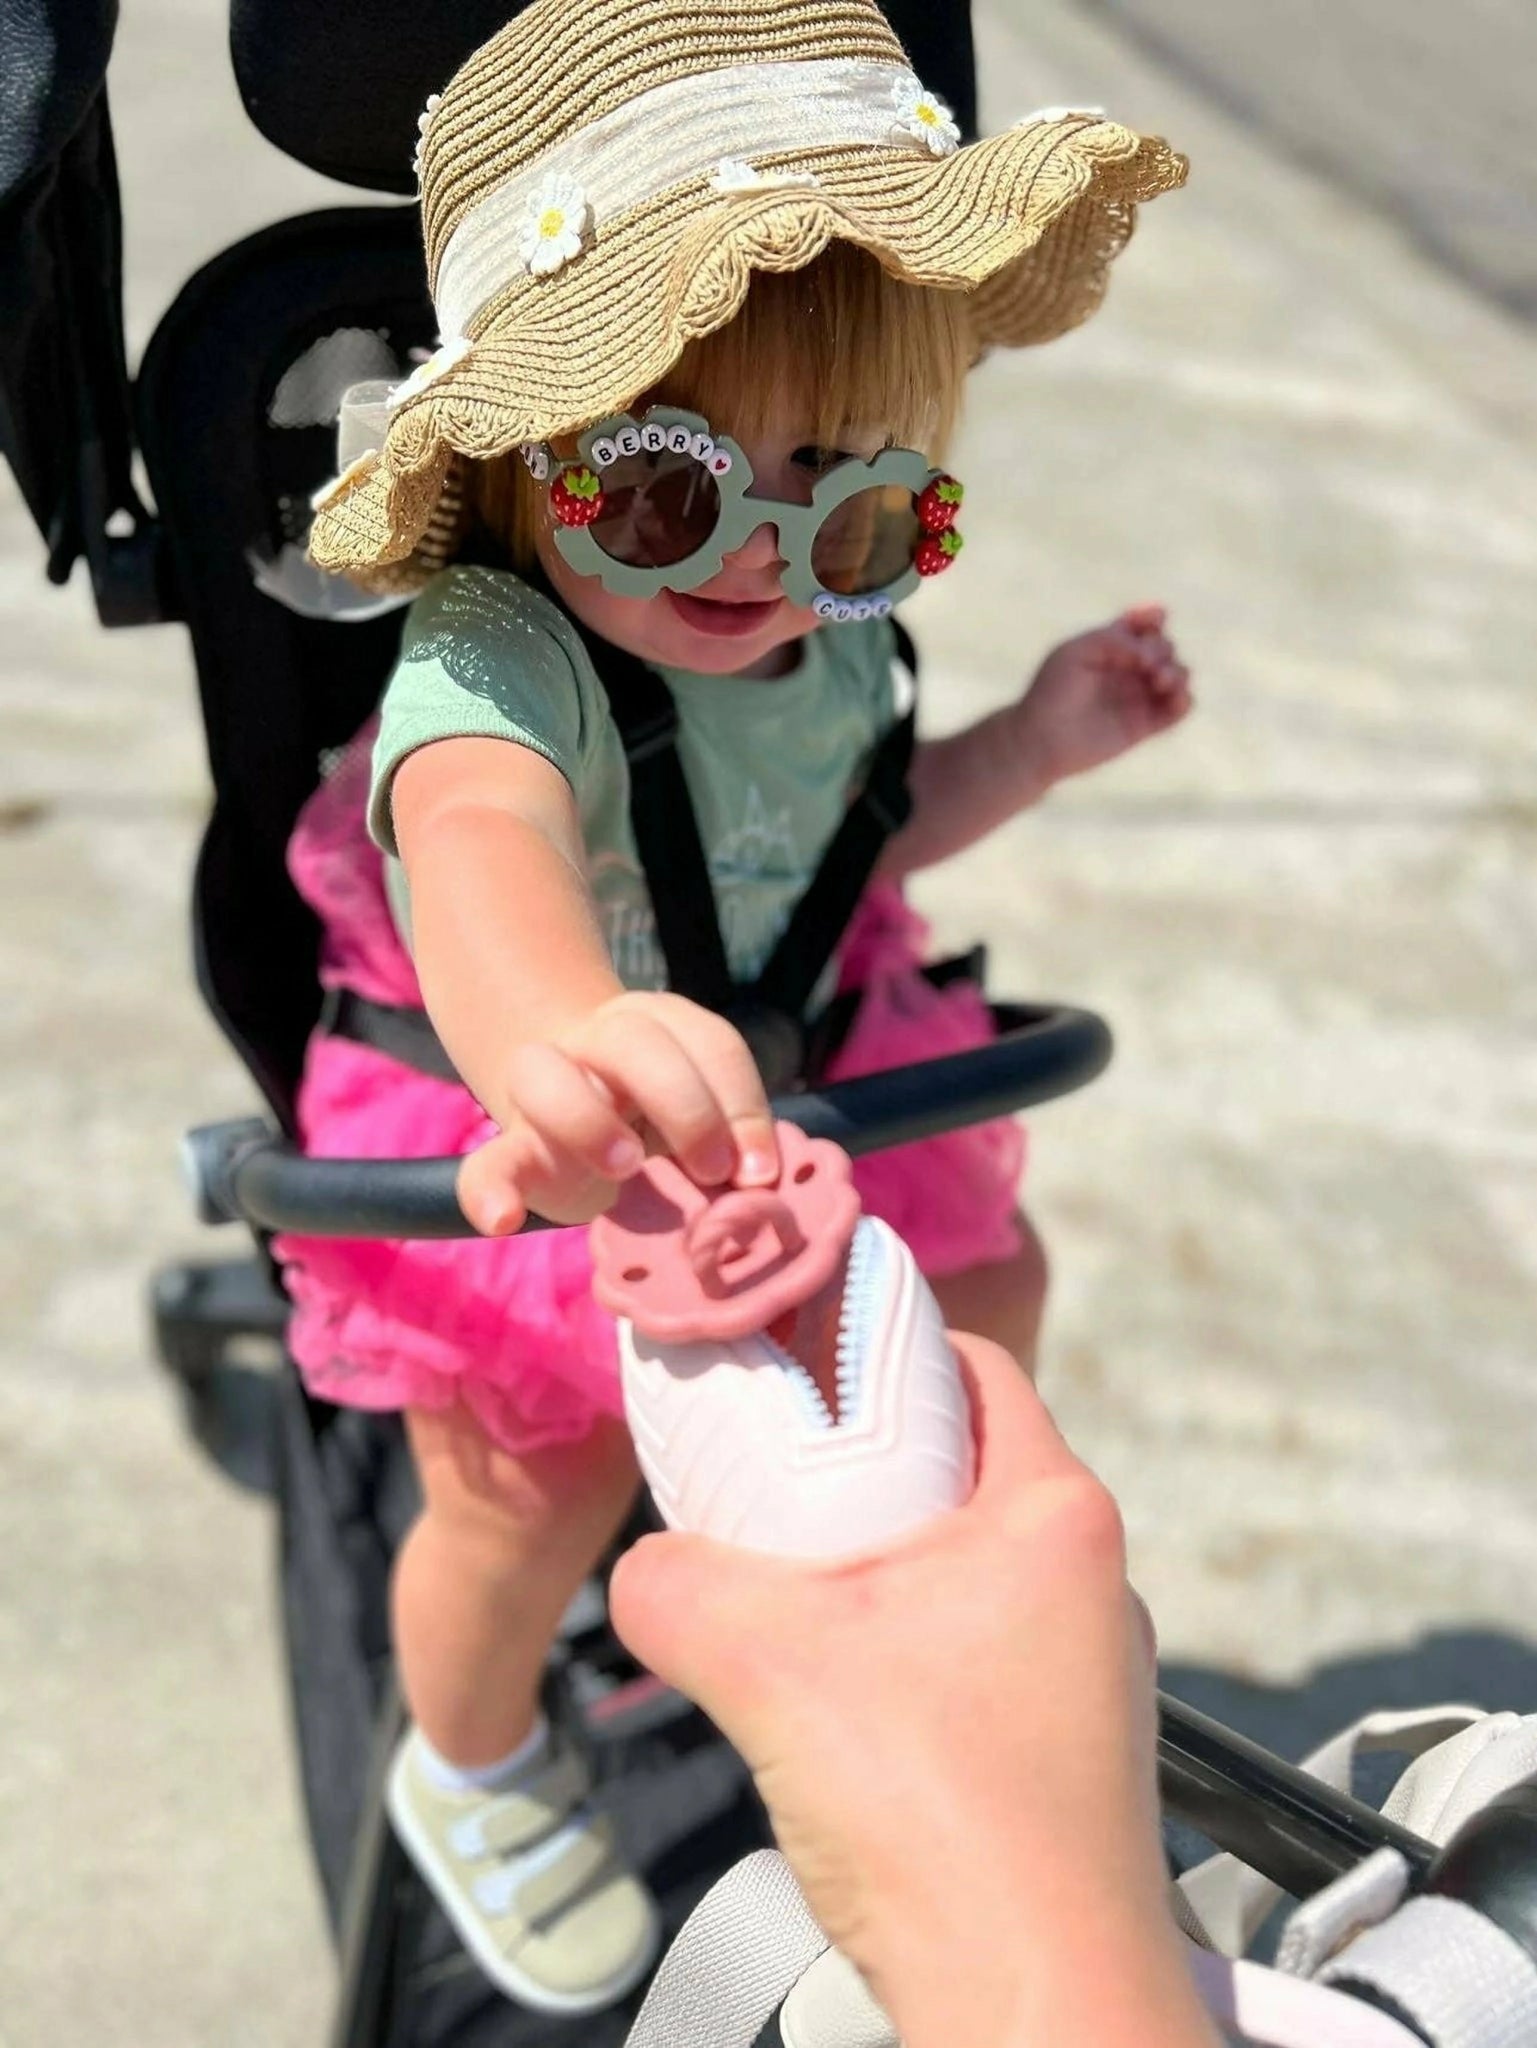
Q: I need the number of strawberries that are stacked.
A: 2